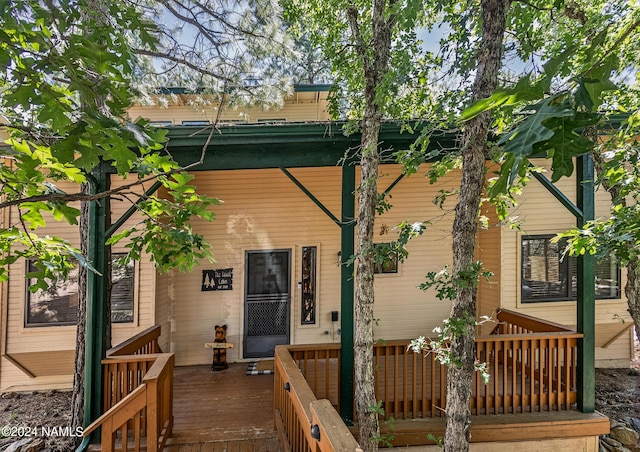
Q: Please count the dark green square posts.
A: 3